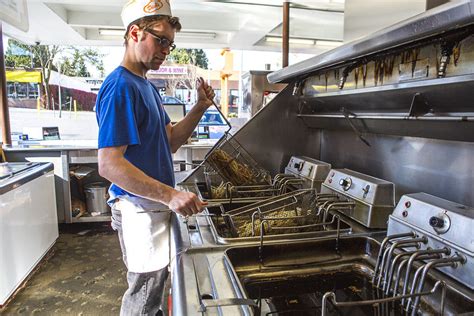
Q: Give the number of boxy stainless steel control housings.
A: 3